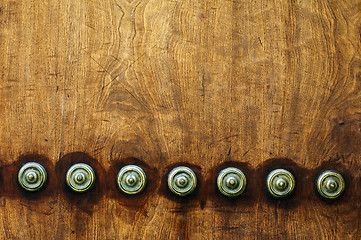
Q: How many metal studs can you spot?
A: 7